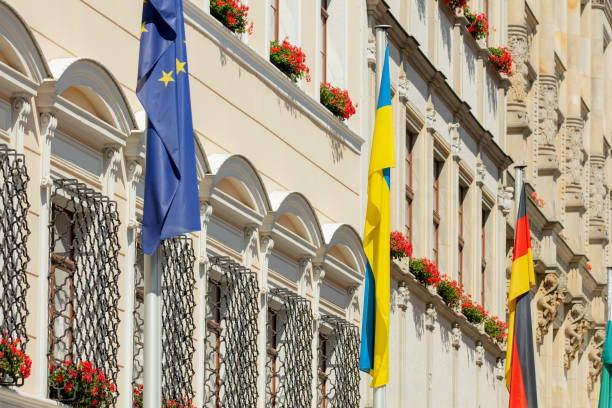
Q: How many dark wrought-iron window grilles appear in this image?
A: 6